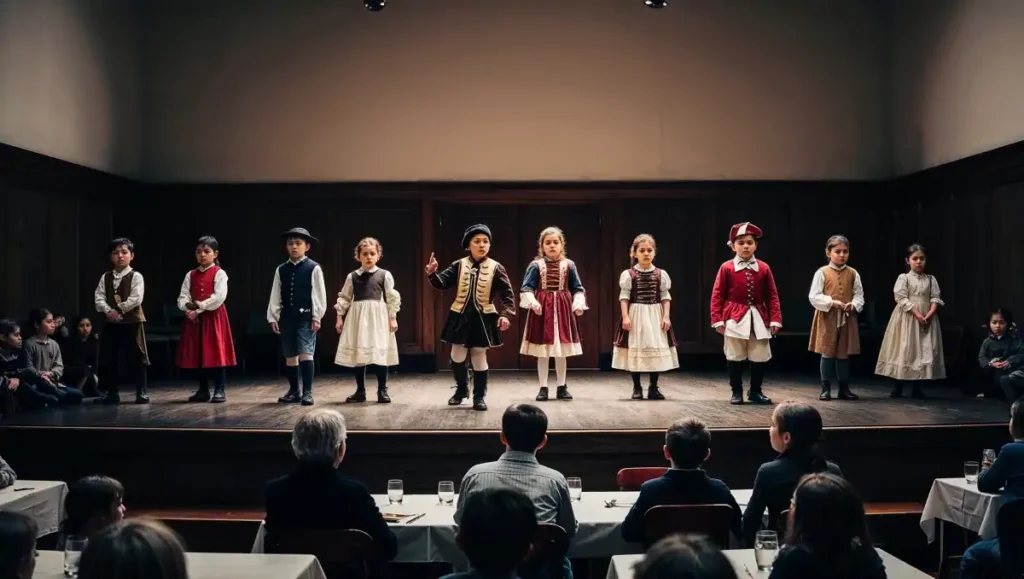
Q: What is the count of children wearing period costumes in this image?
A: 10